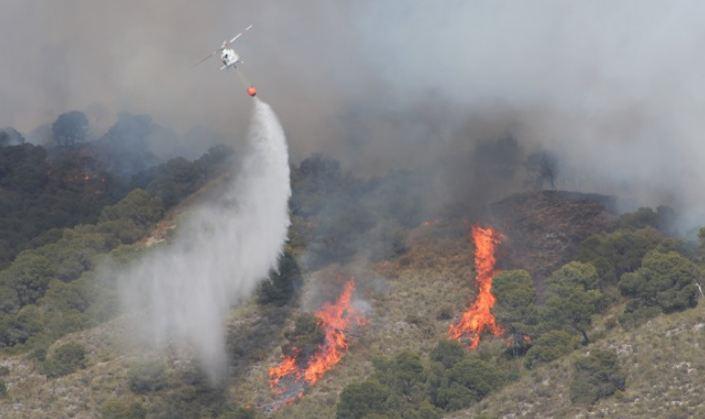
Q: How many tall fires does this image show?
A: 2